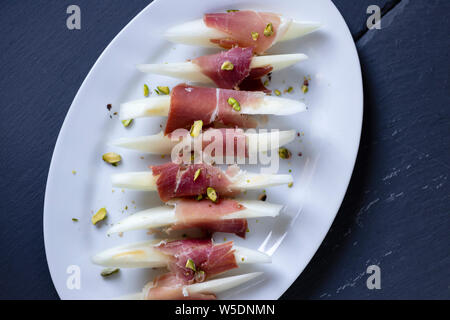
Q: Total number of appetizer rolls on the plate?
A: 8